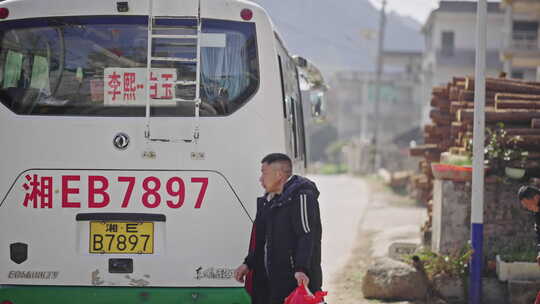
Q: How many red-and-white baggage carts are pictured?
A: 0